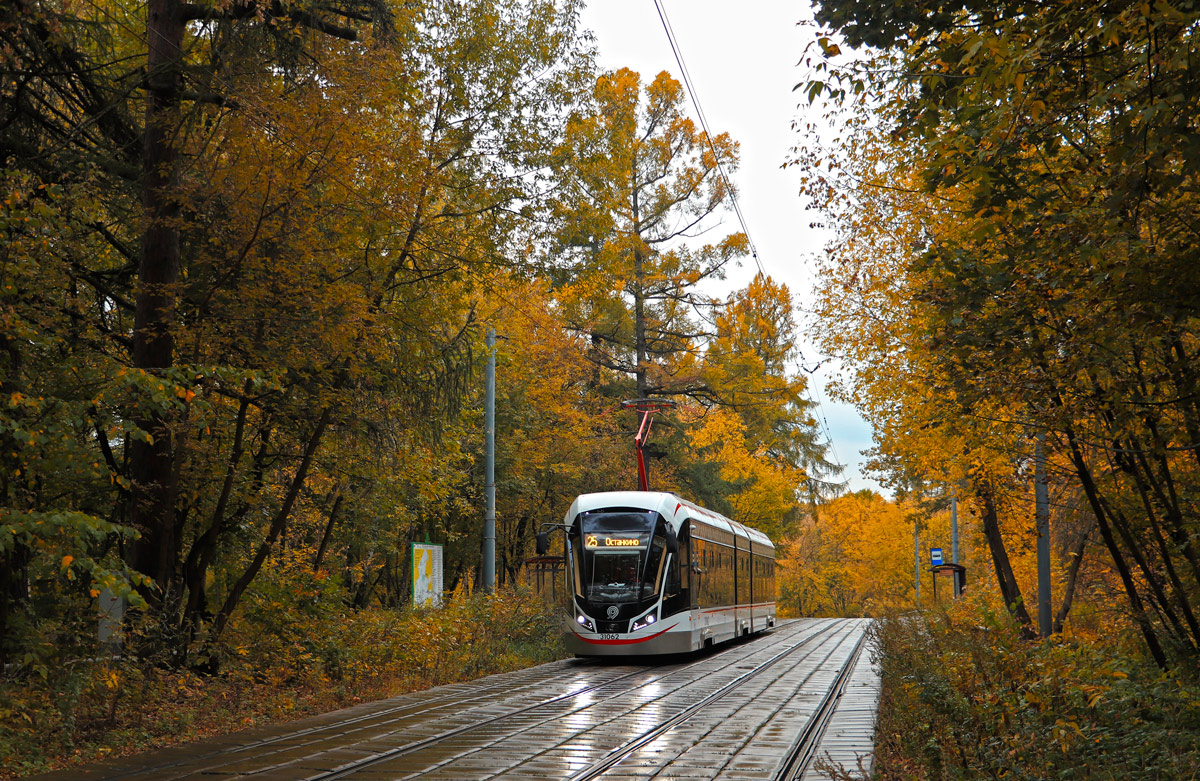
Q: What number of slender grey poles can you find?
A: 4